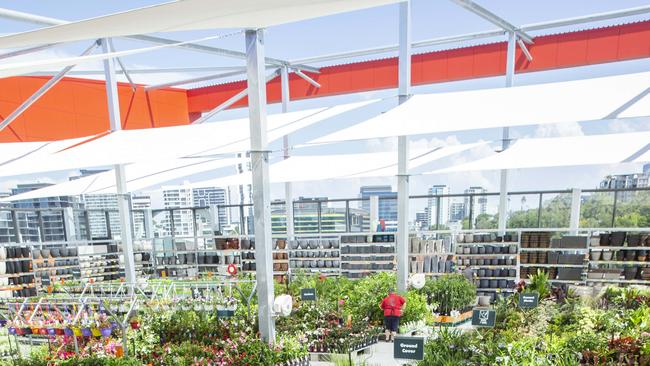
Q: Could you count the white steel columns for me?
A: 5